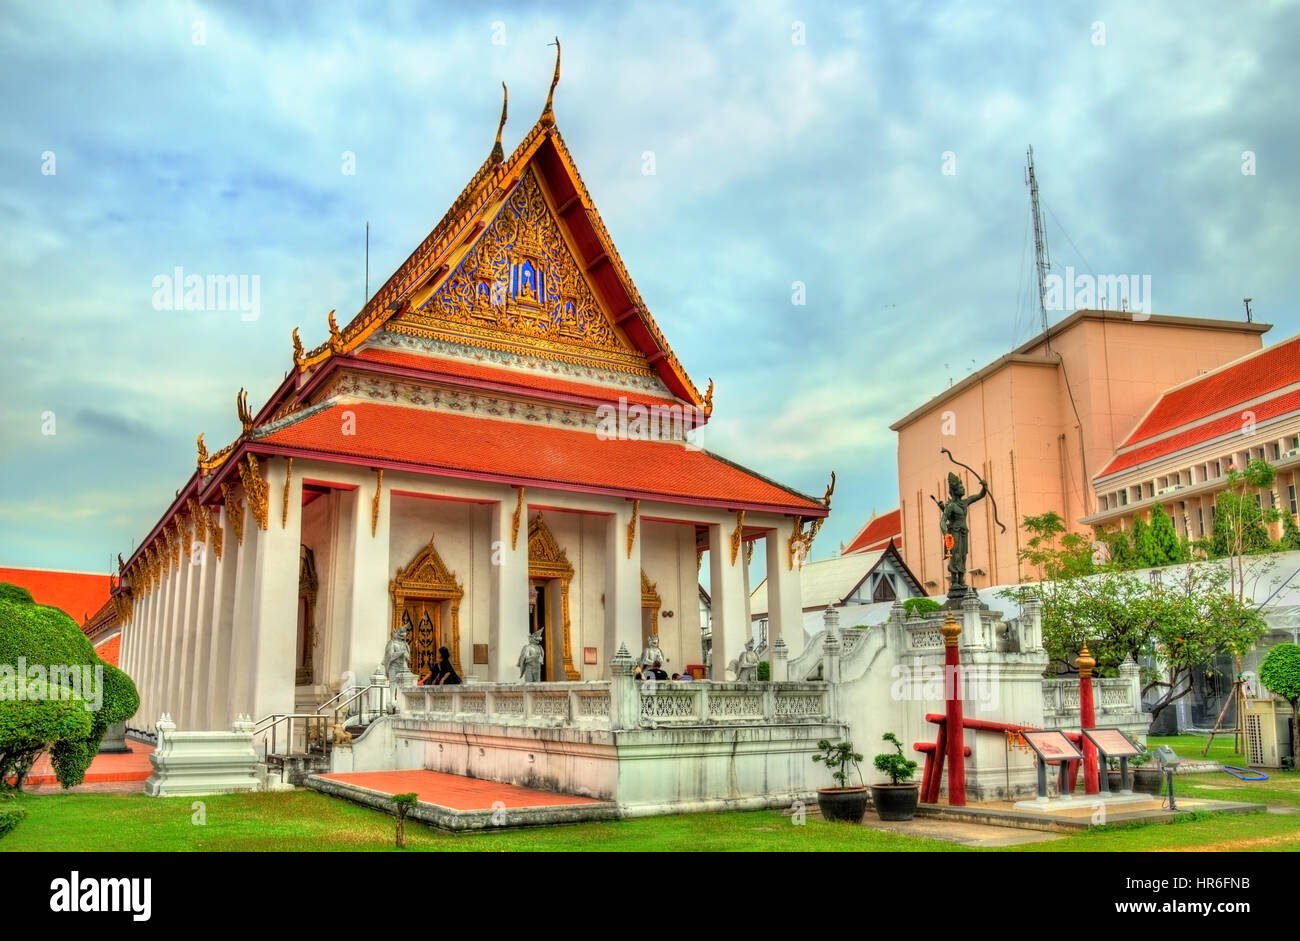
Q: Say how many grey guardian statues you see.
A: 4